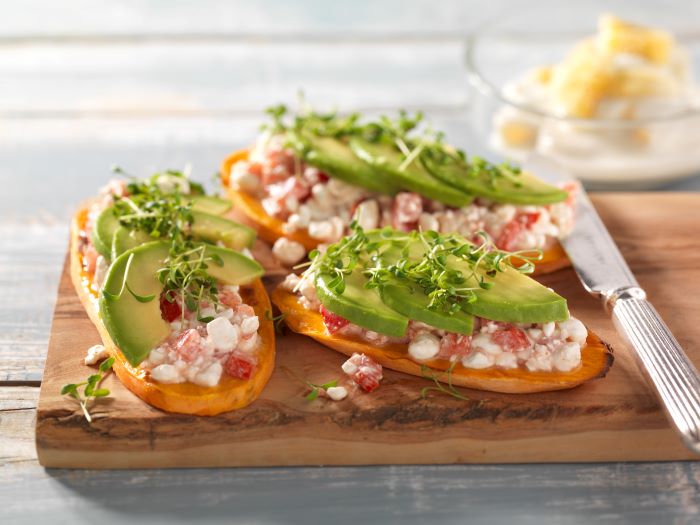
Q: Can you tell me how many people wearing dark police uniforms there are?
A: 0